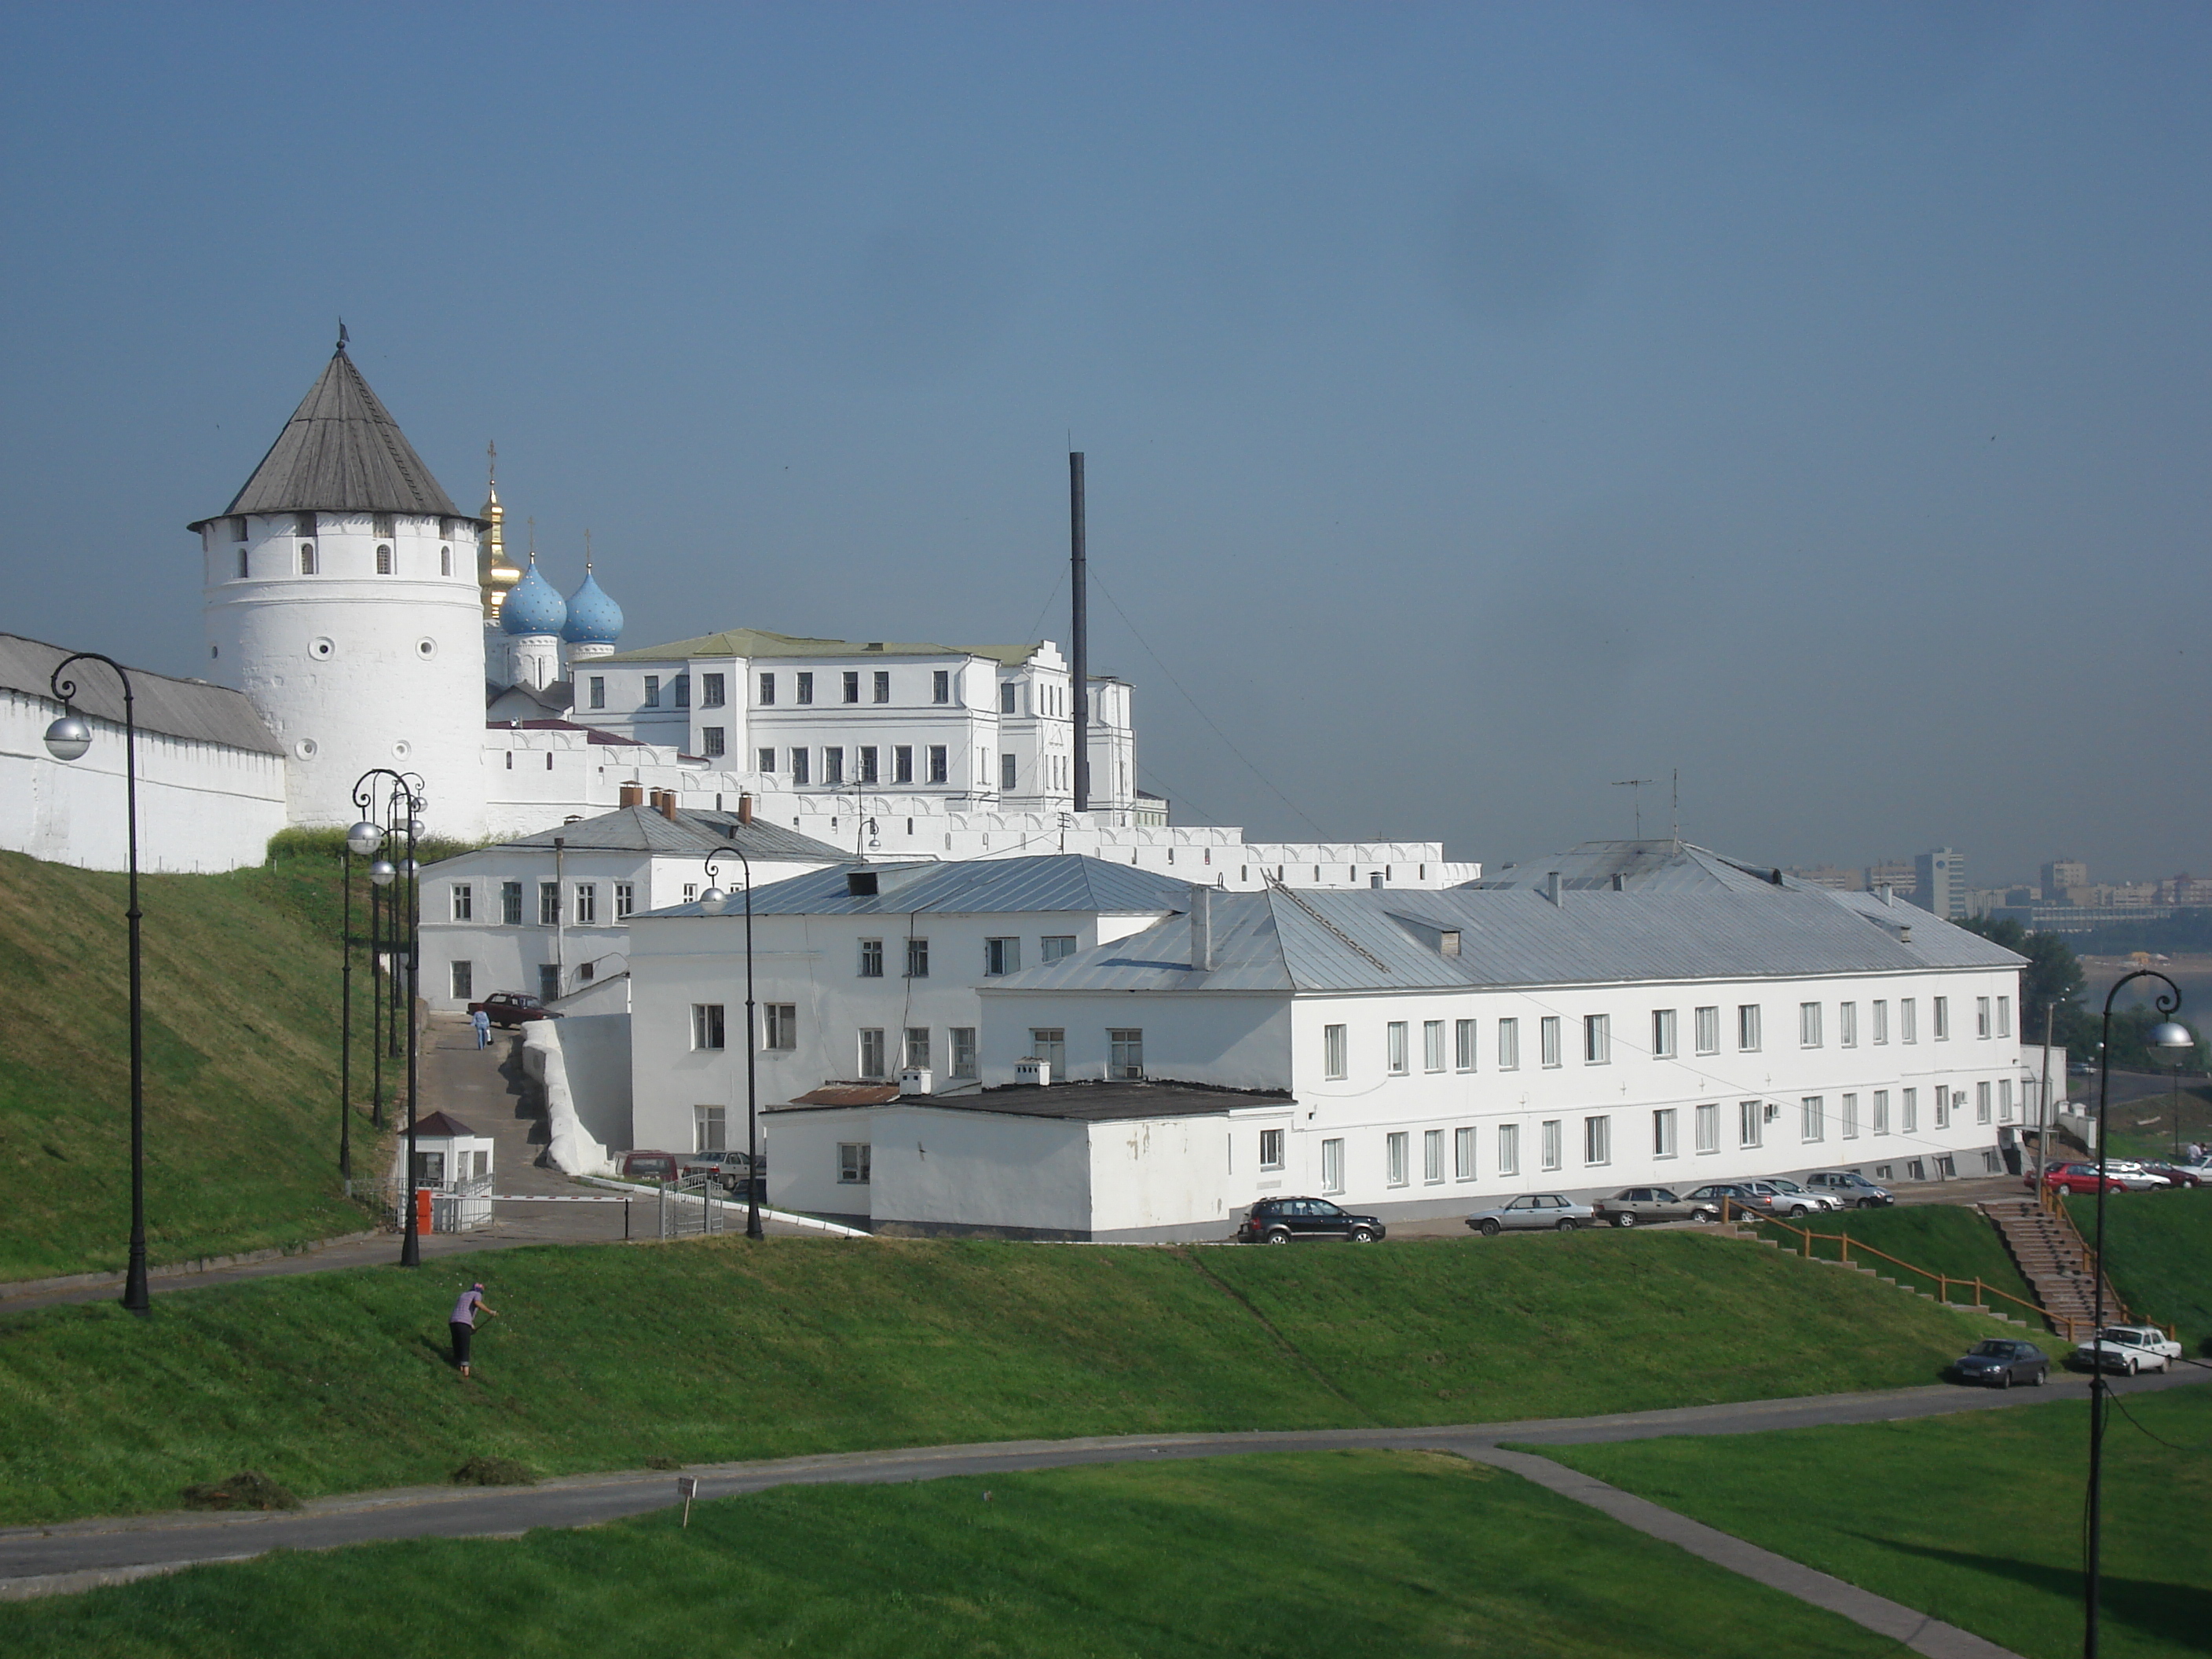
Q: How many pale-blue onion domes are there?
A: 2